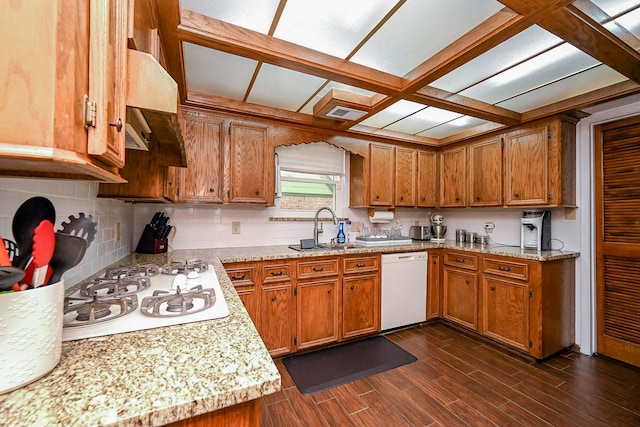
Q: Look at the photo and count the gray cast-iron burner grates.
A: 5